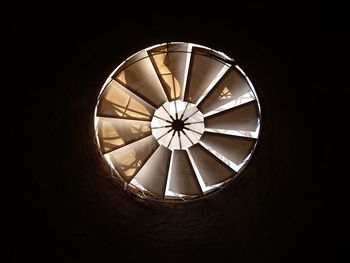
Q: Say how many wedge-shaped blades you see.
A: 12